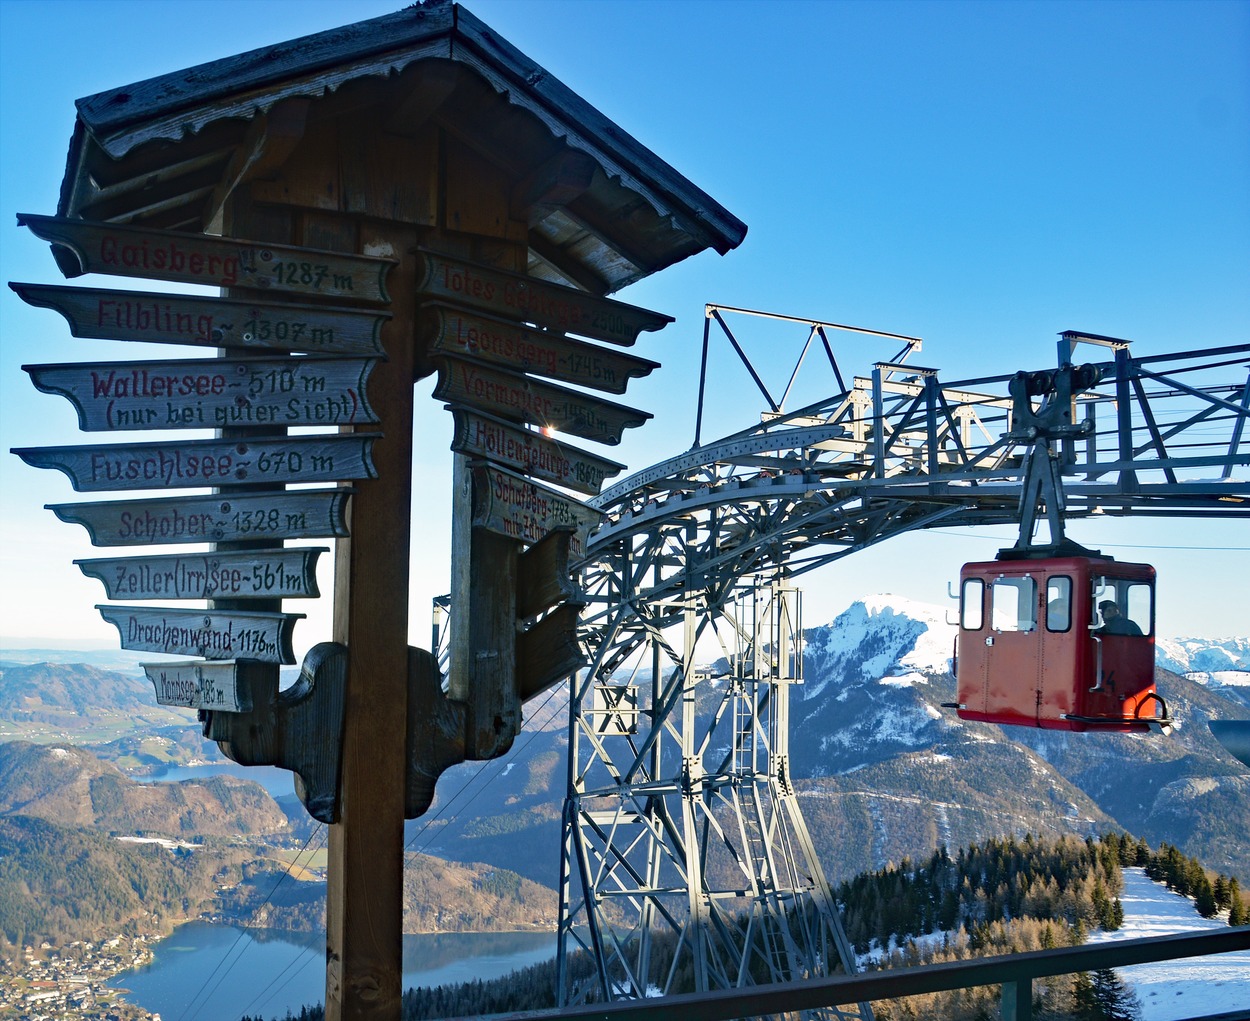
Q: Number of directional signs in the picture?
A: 15